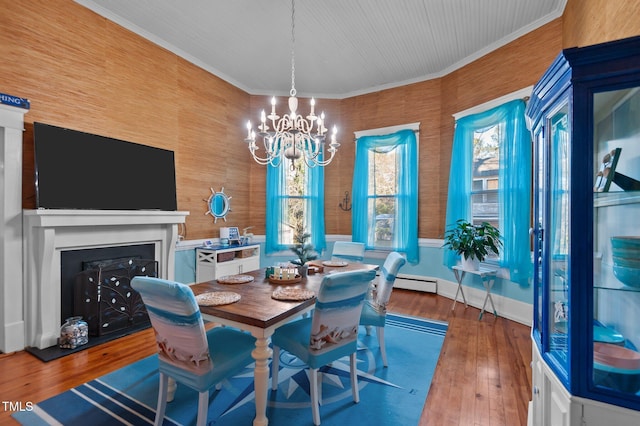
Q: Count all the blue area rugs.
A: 1